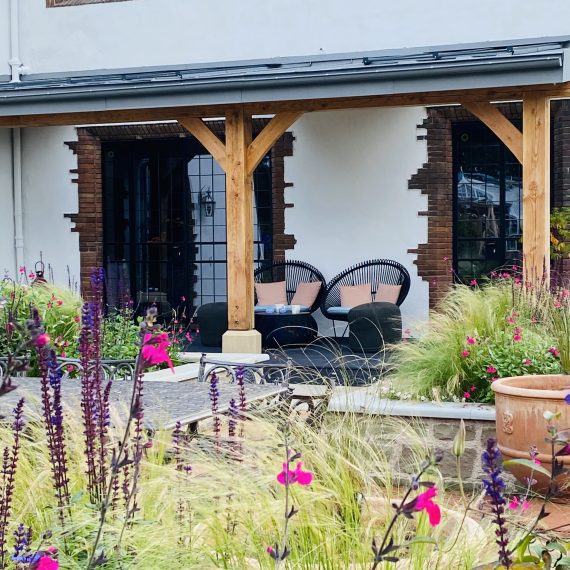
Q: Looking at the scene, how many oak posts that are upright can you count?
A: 2